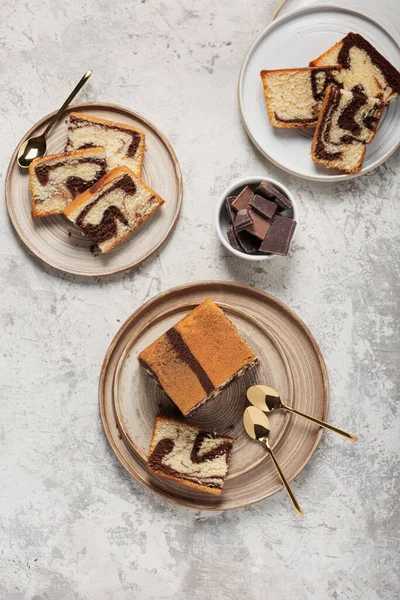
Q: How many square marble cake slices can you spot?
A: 7